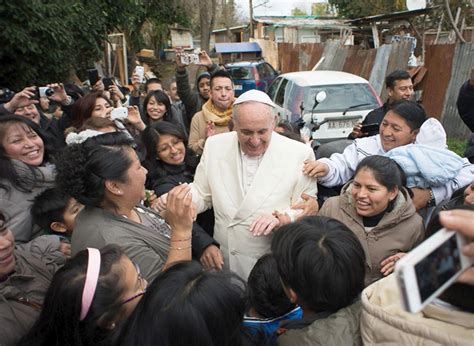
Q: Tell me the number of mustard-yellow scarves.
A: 1